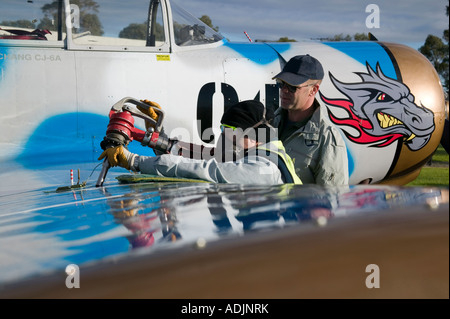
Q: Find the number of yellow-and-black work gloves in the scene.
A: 2